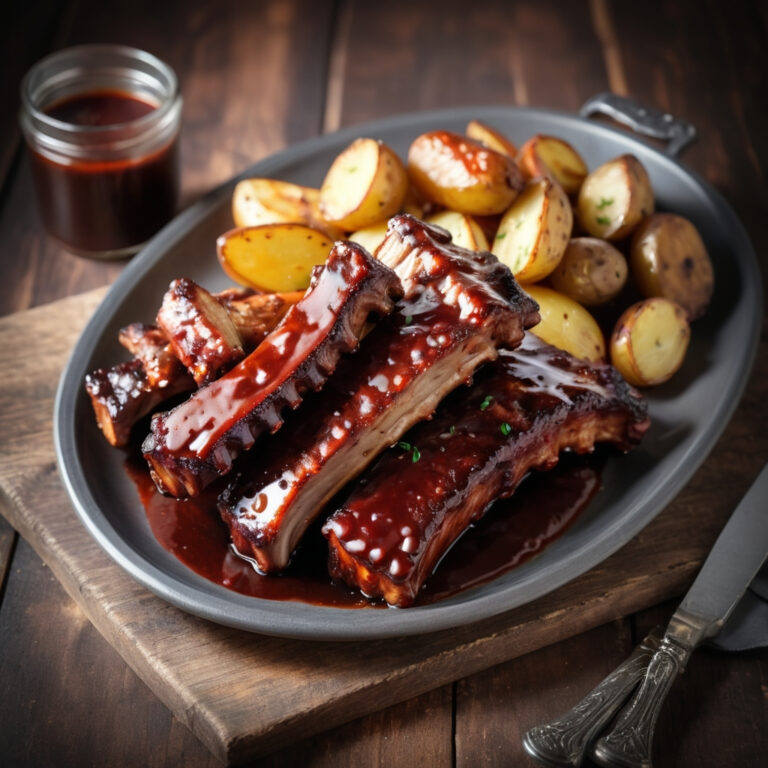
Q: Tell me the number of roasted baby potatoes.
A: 14